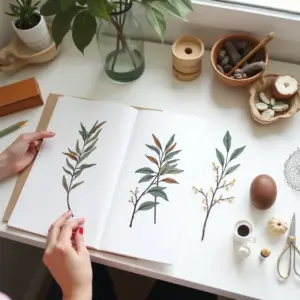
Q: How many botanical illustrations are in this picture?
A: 3